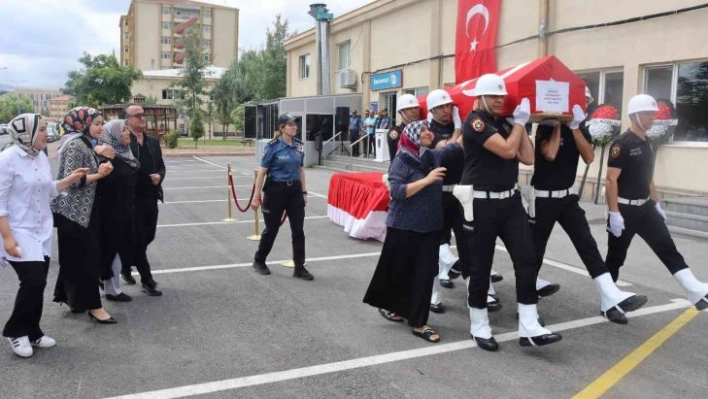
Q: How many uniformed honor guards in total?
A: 5